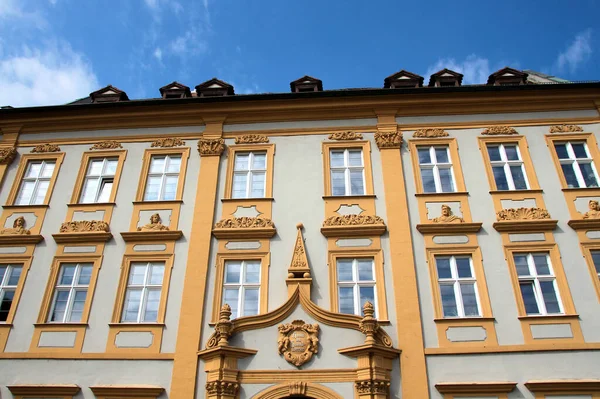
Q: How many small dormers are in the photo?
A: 7